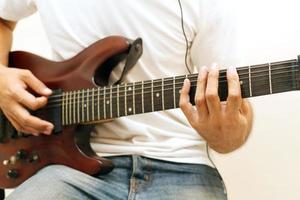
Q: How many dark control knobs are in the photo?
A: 3